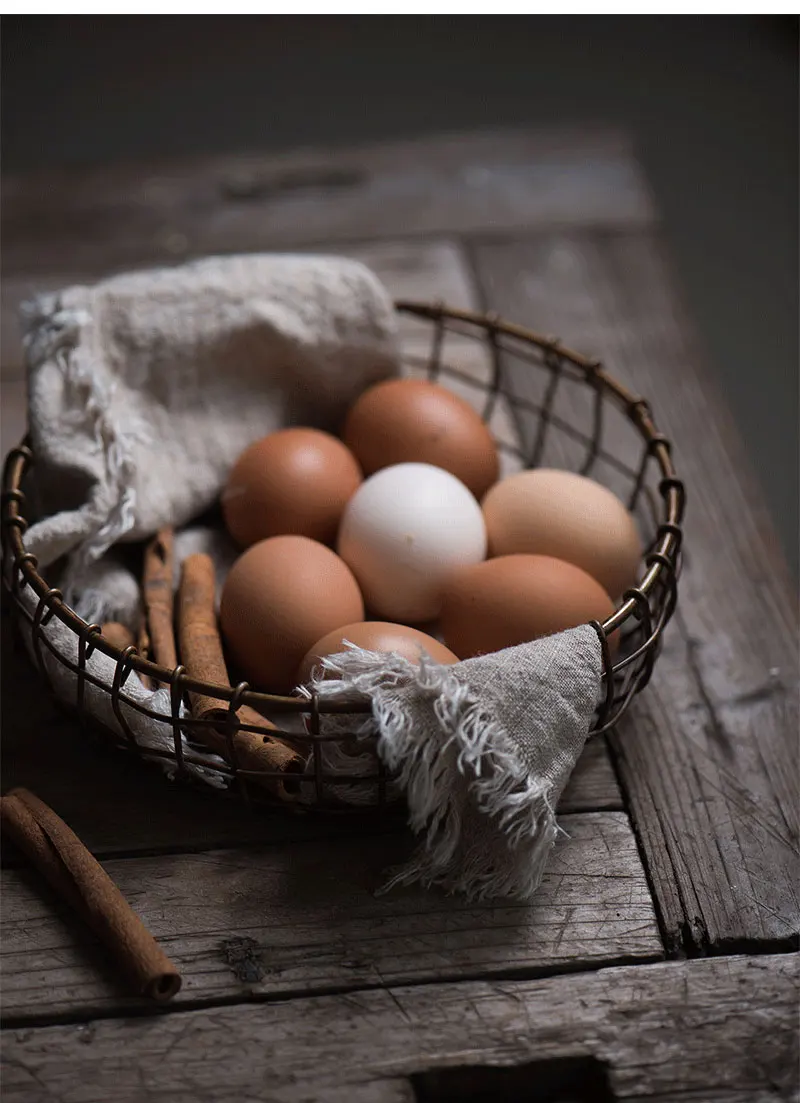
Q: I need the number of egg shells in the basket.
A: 7